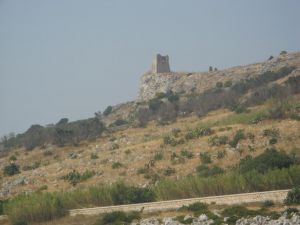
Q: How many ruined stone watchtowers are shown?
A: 1